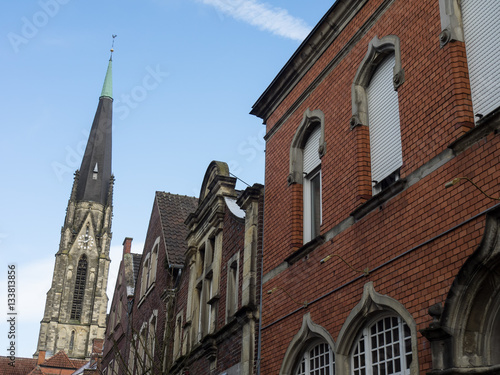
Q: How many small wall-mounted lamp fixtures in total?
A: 3